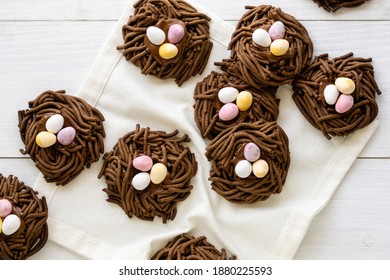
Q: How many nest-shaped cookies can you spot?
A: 10